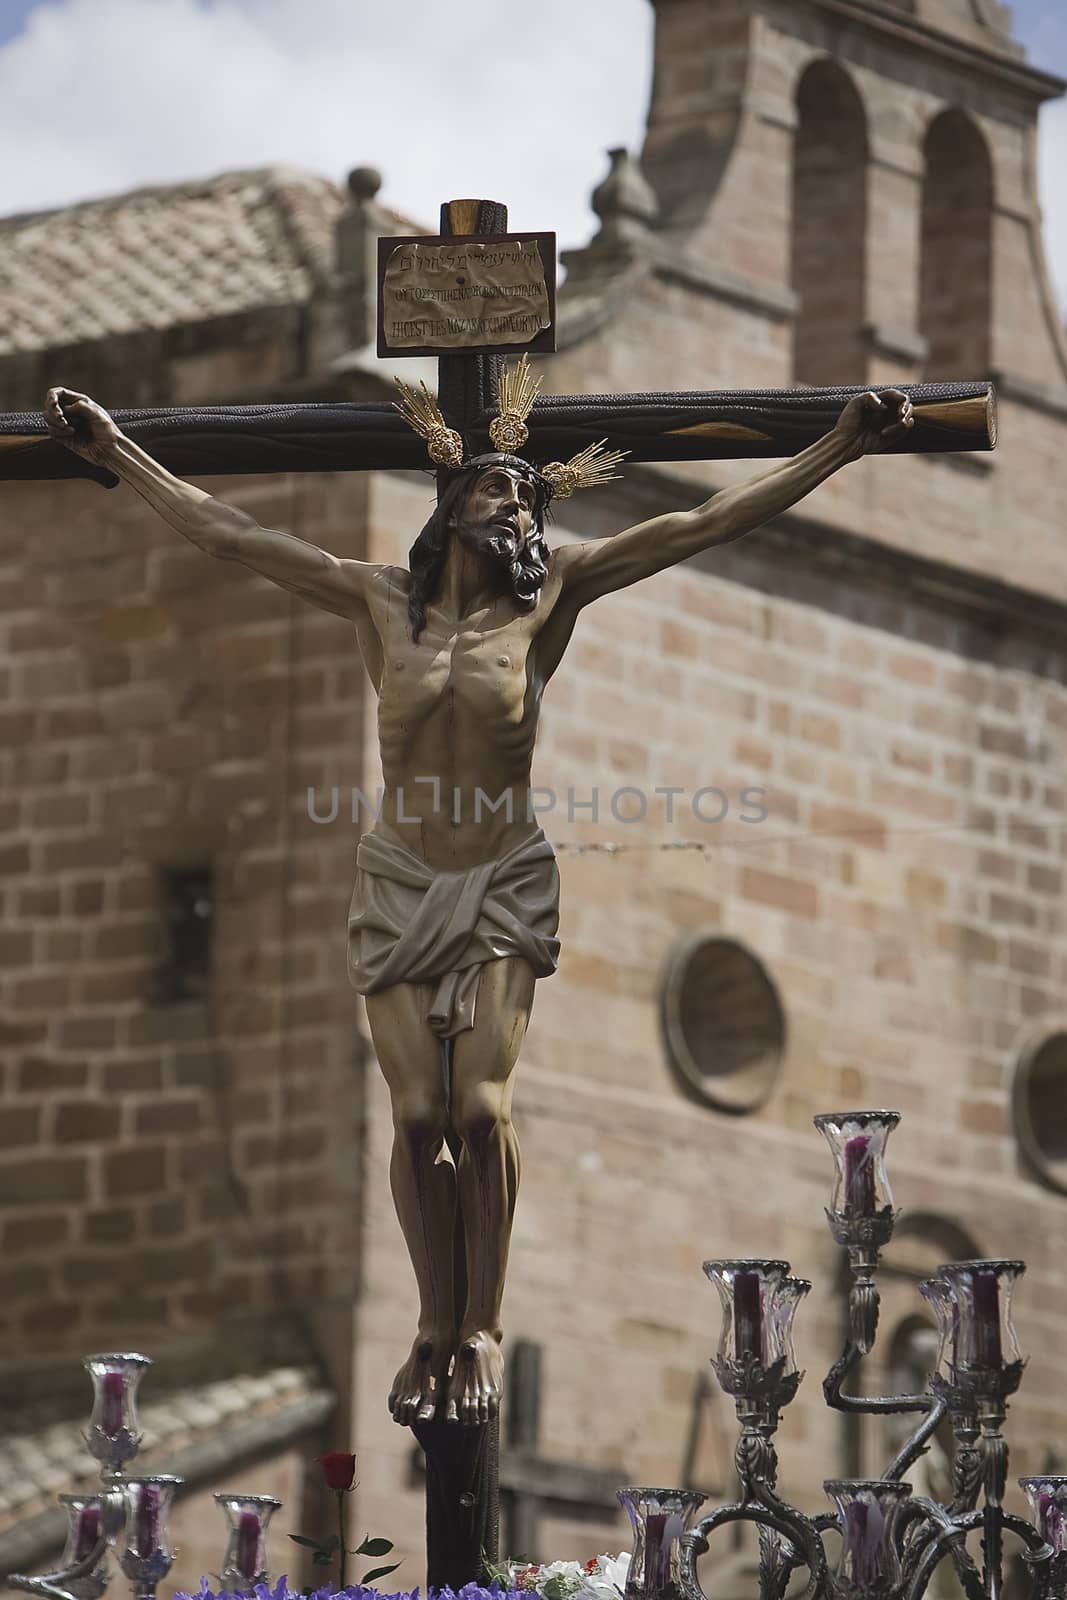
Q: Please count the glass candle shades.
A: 12